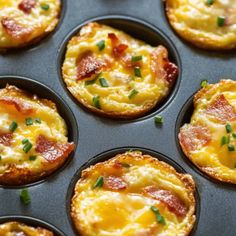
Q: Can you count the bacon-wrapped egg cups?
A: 7